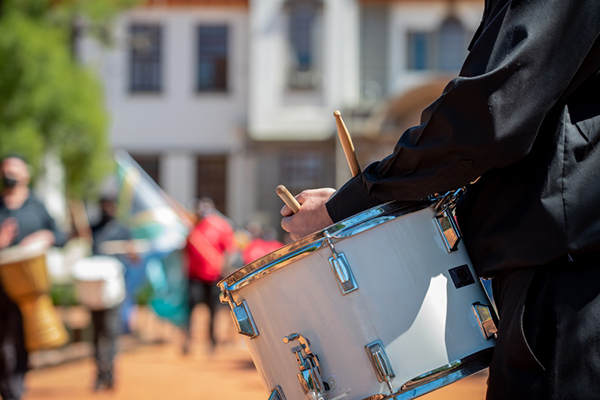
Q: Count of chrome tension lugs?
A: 6